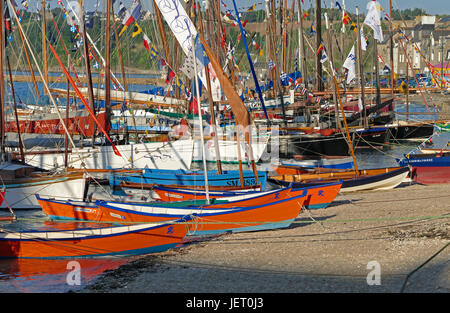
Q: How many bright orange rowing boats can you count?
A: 4